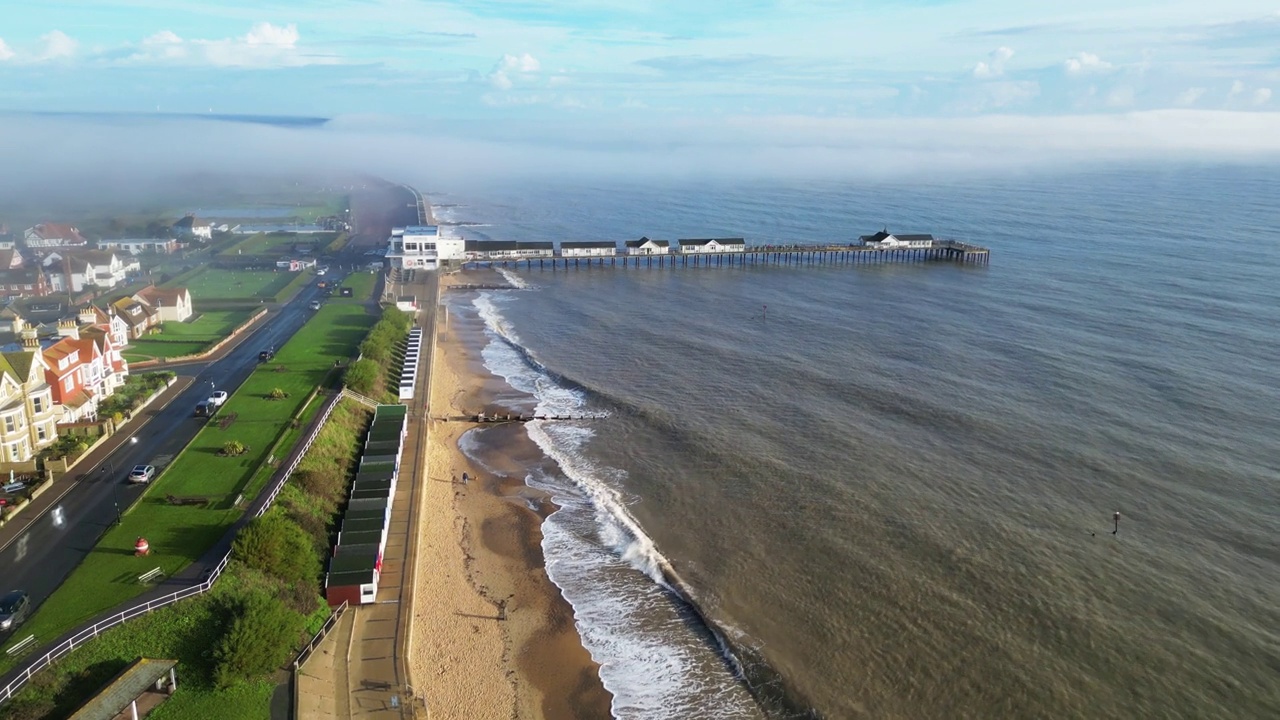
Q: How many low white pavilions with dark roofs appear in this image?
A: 5